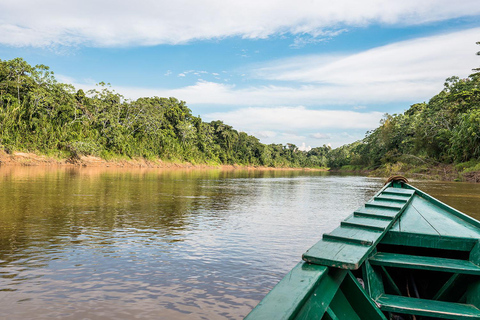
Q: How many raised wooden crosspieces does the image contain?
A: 6